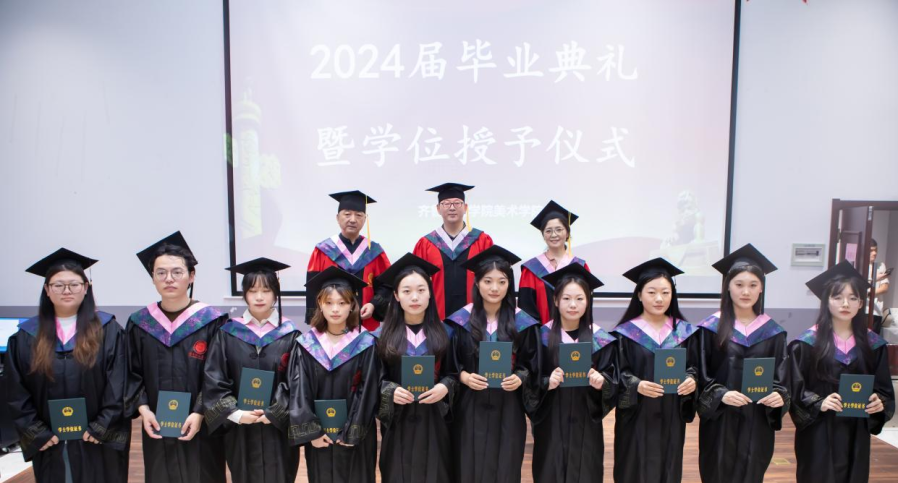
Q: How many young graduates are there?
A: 10